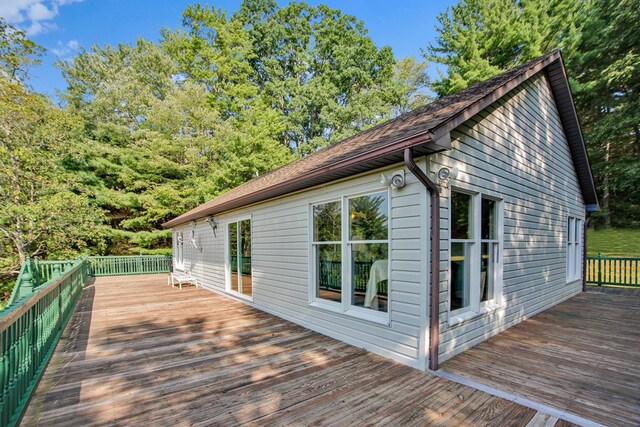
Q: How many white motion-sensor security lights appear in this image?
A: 2